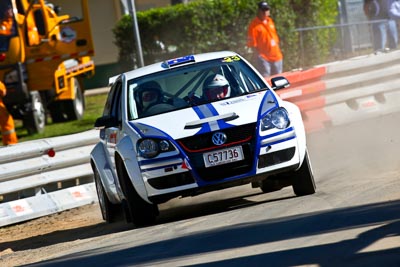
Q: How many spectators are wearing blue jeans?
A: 2